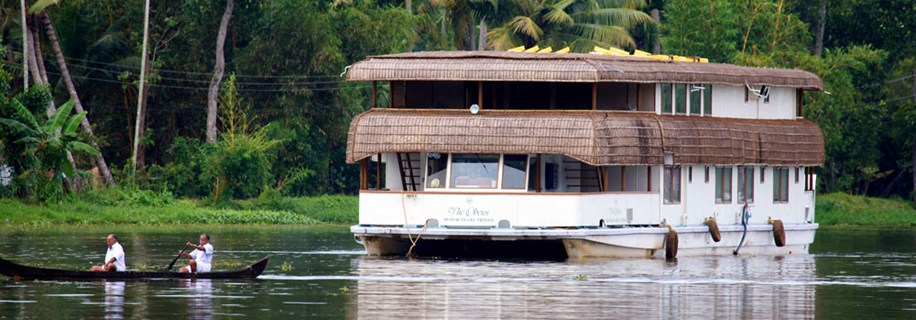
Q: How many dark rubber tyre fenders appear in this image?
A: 3